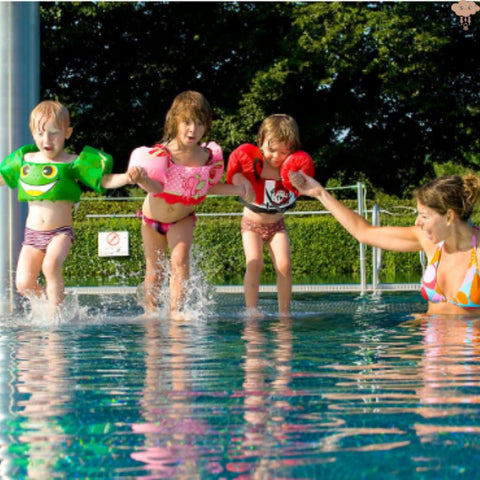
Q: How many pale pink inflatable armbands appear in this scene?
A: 2